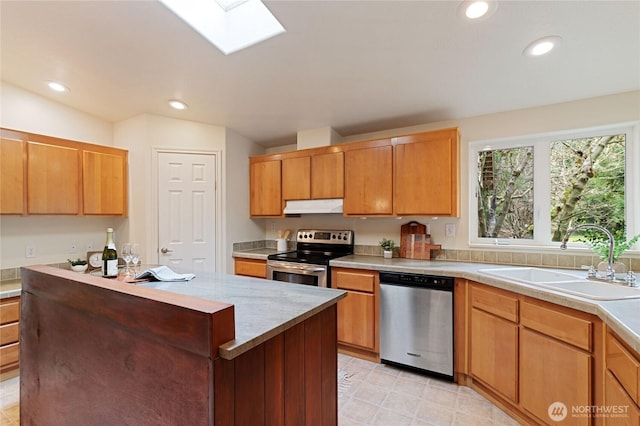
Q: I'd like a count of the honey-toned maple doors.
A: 12